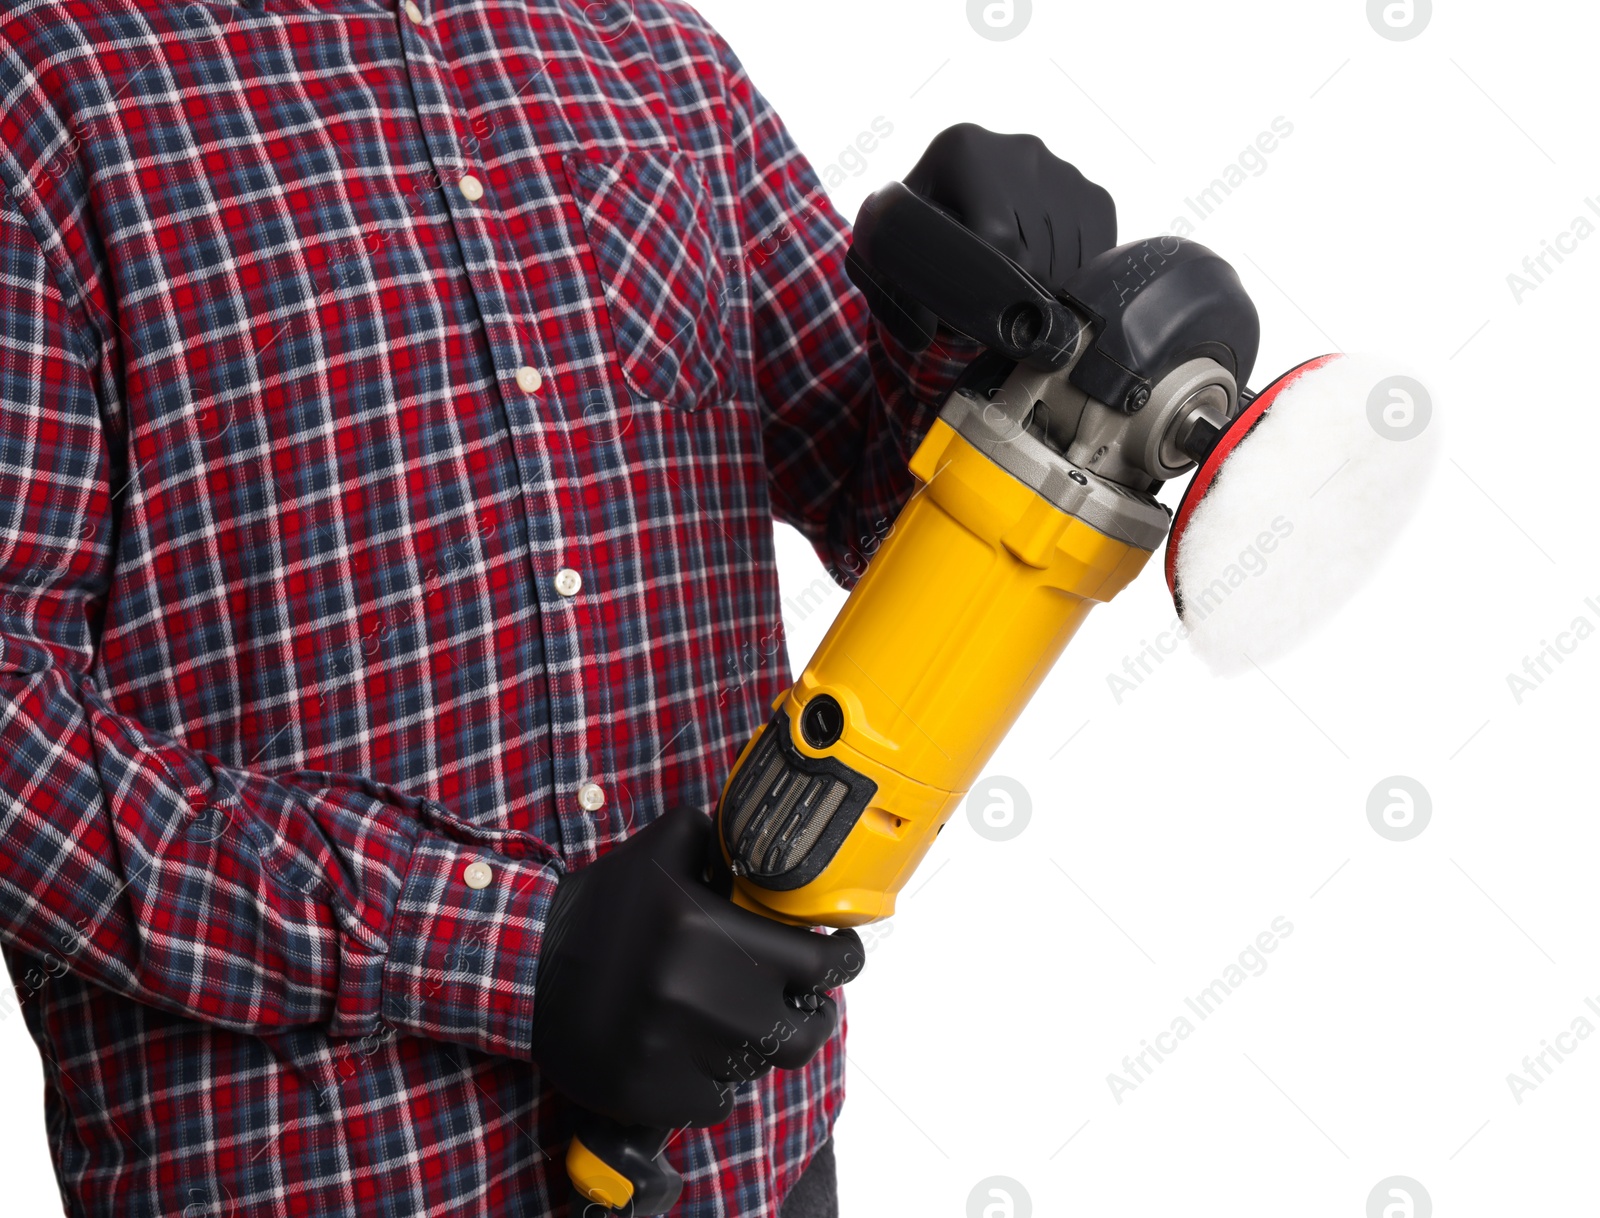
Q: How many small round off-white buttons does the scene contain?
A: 6